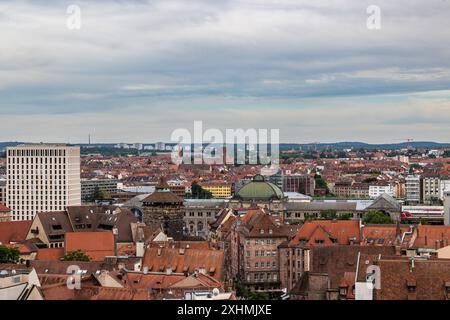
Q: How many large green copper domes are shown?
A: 1